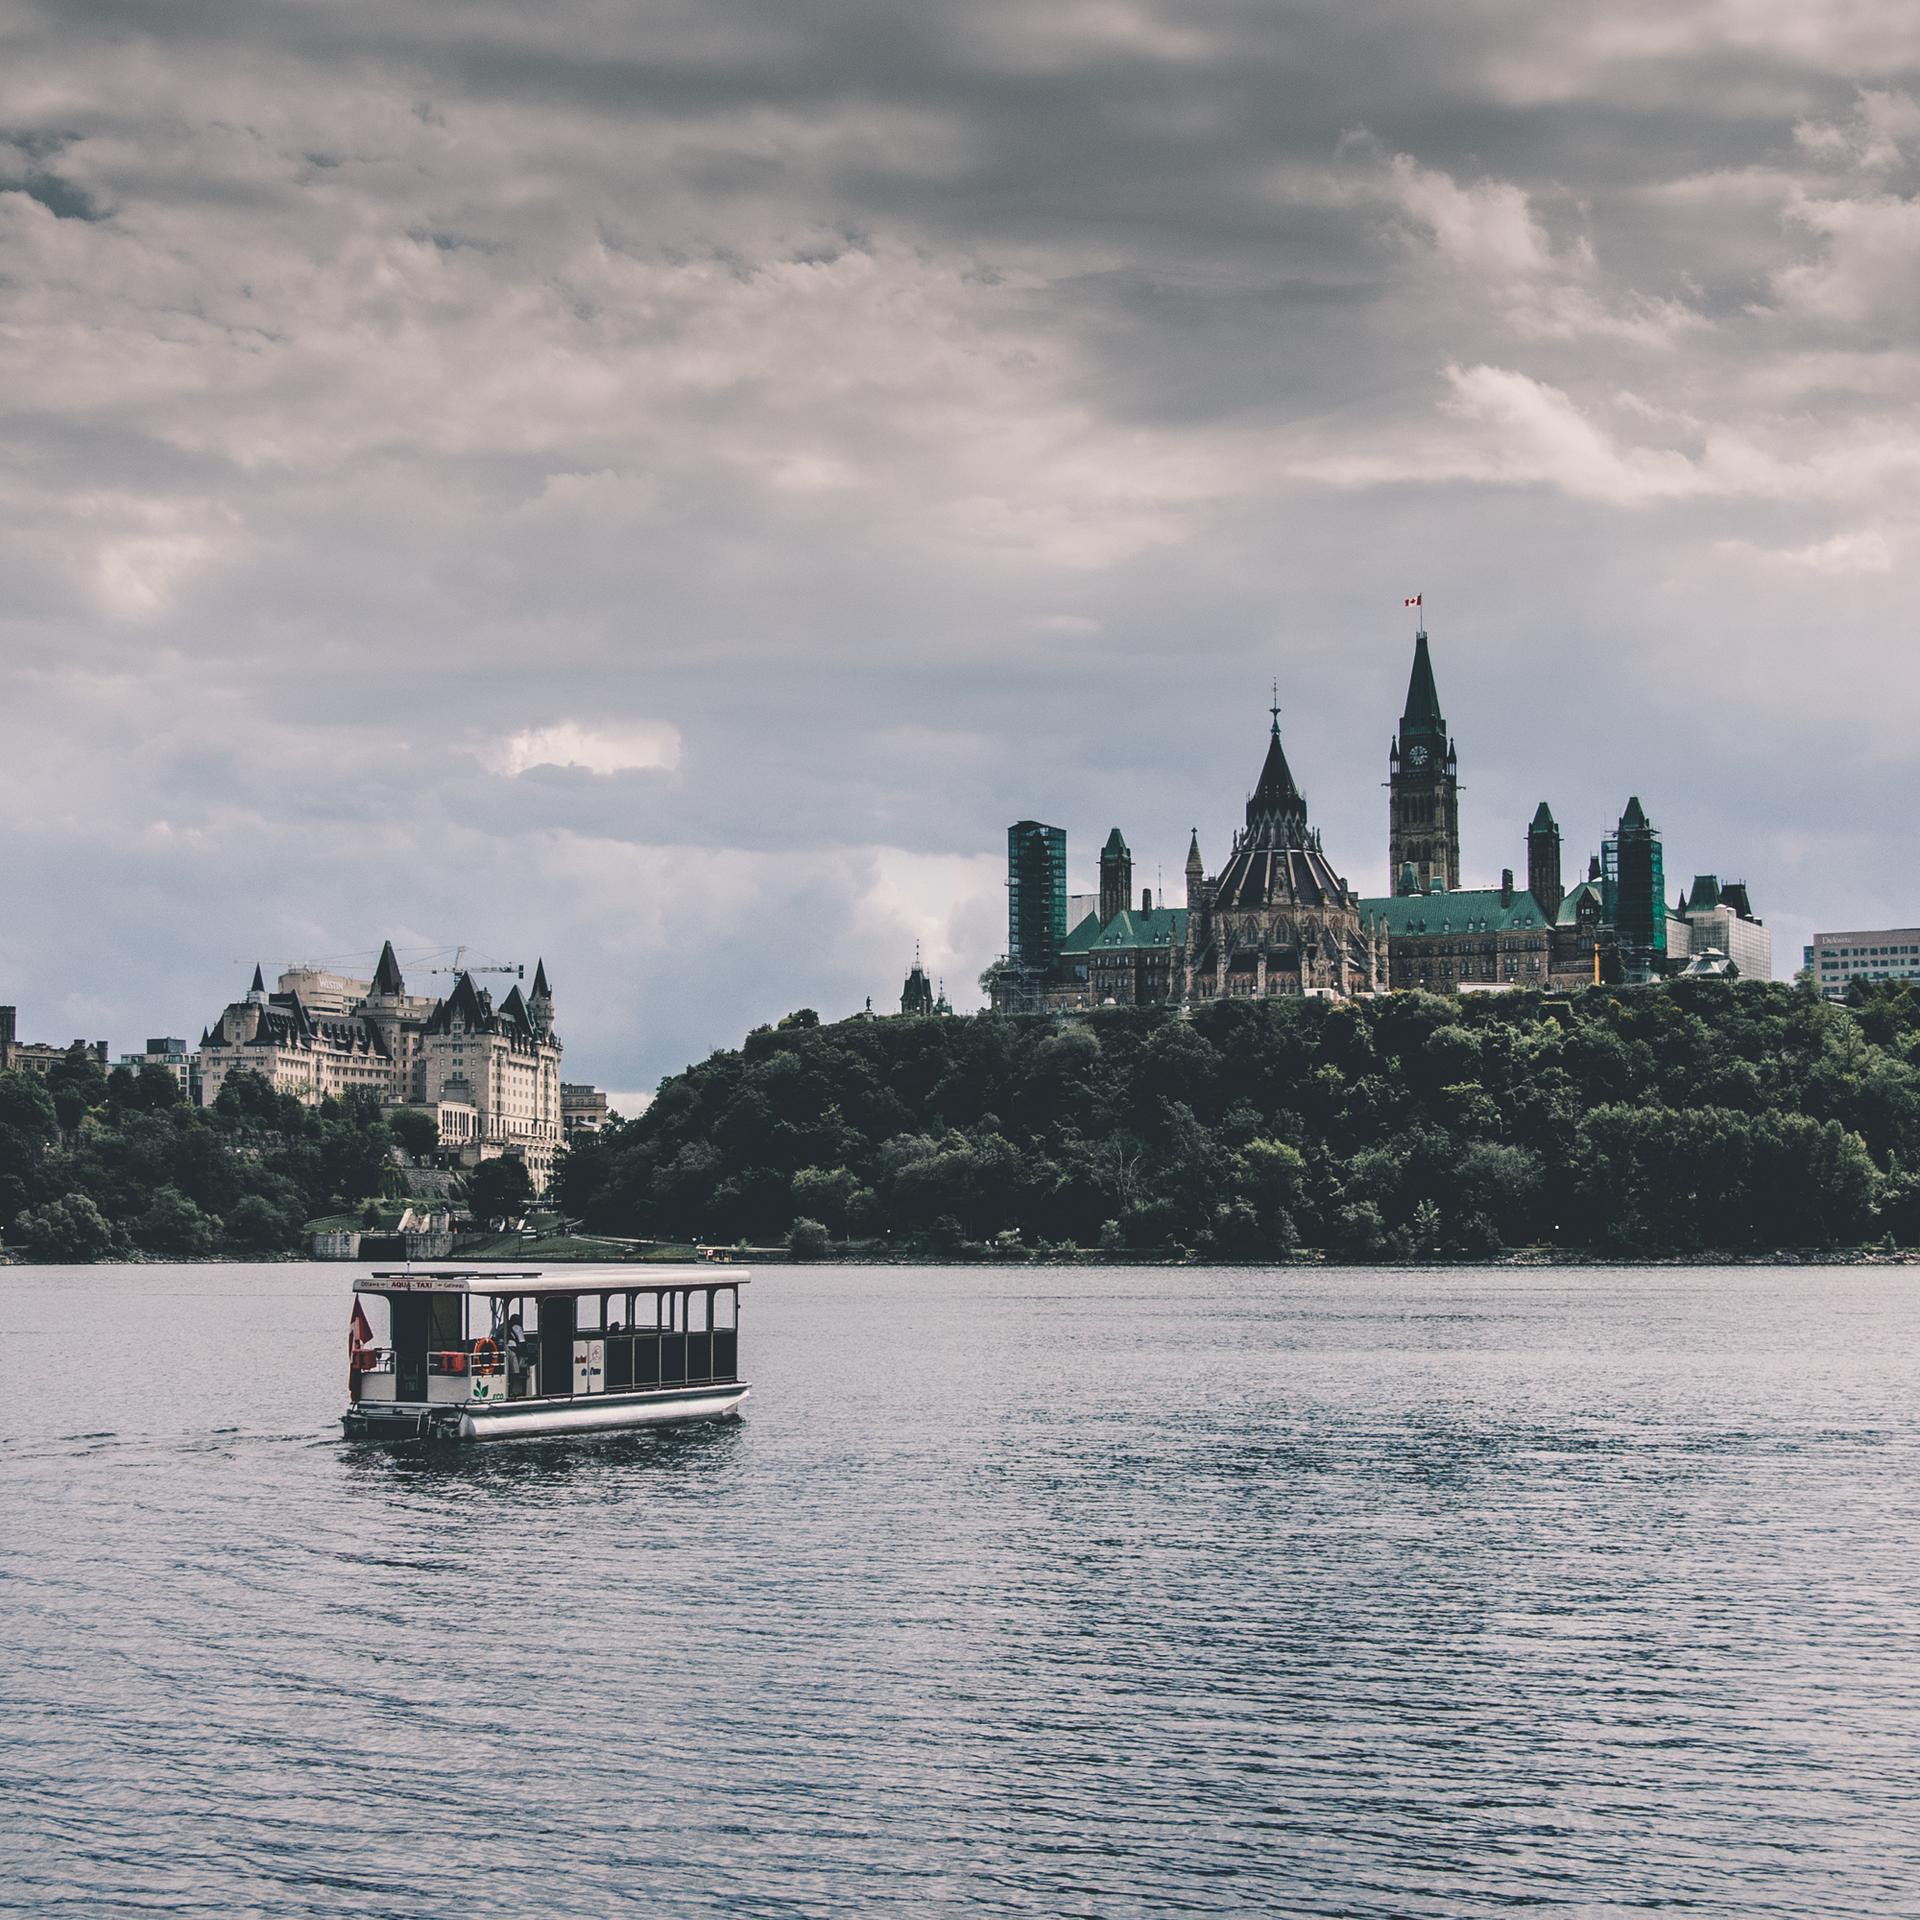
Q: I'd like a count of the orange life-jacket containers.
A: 2